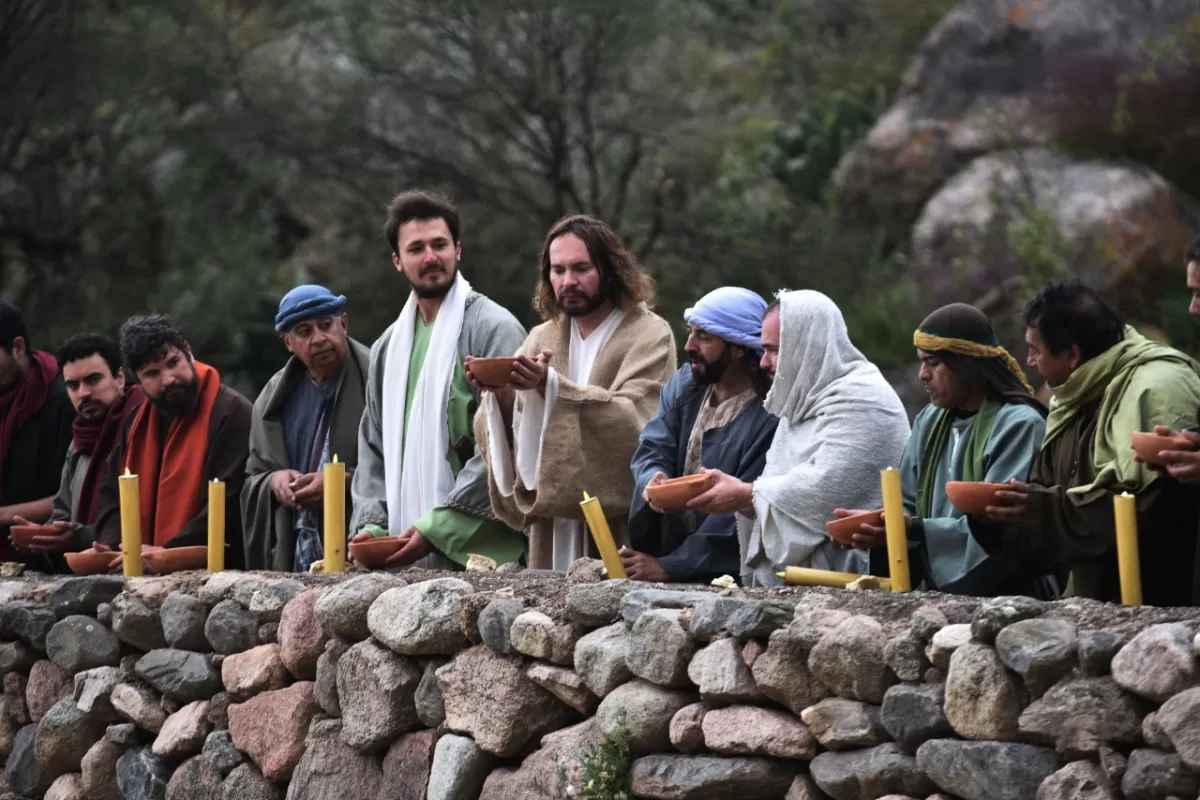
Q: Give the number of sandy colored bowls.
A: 9